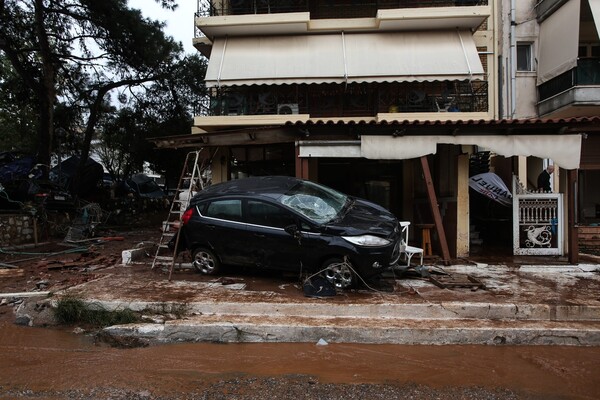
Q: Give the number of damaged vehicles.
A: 1